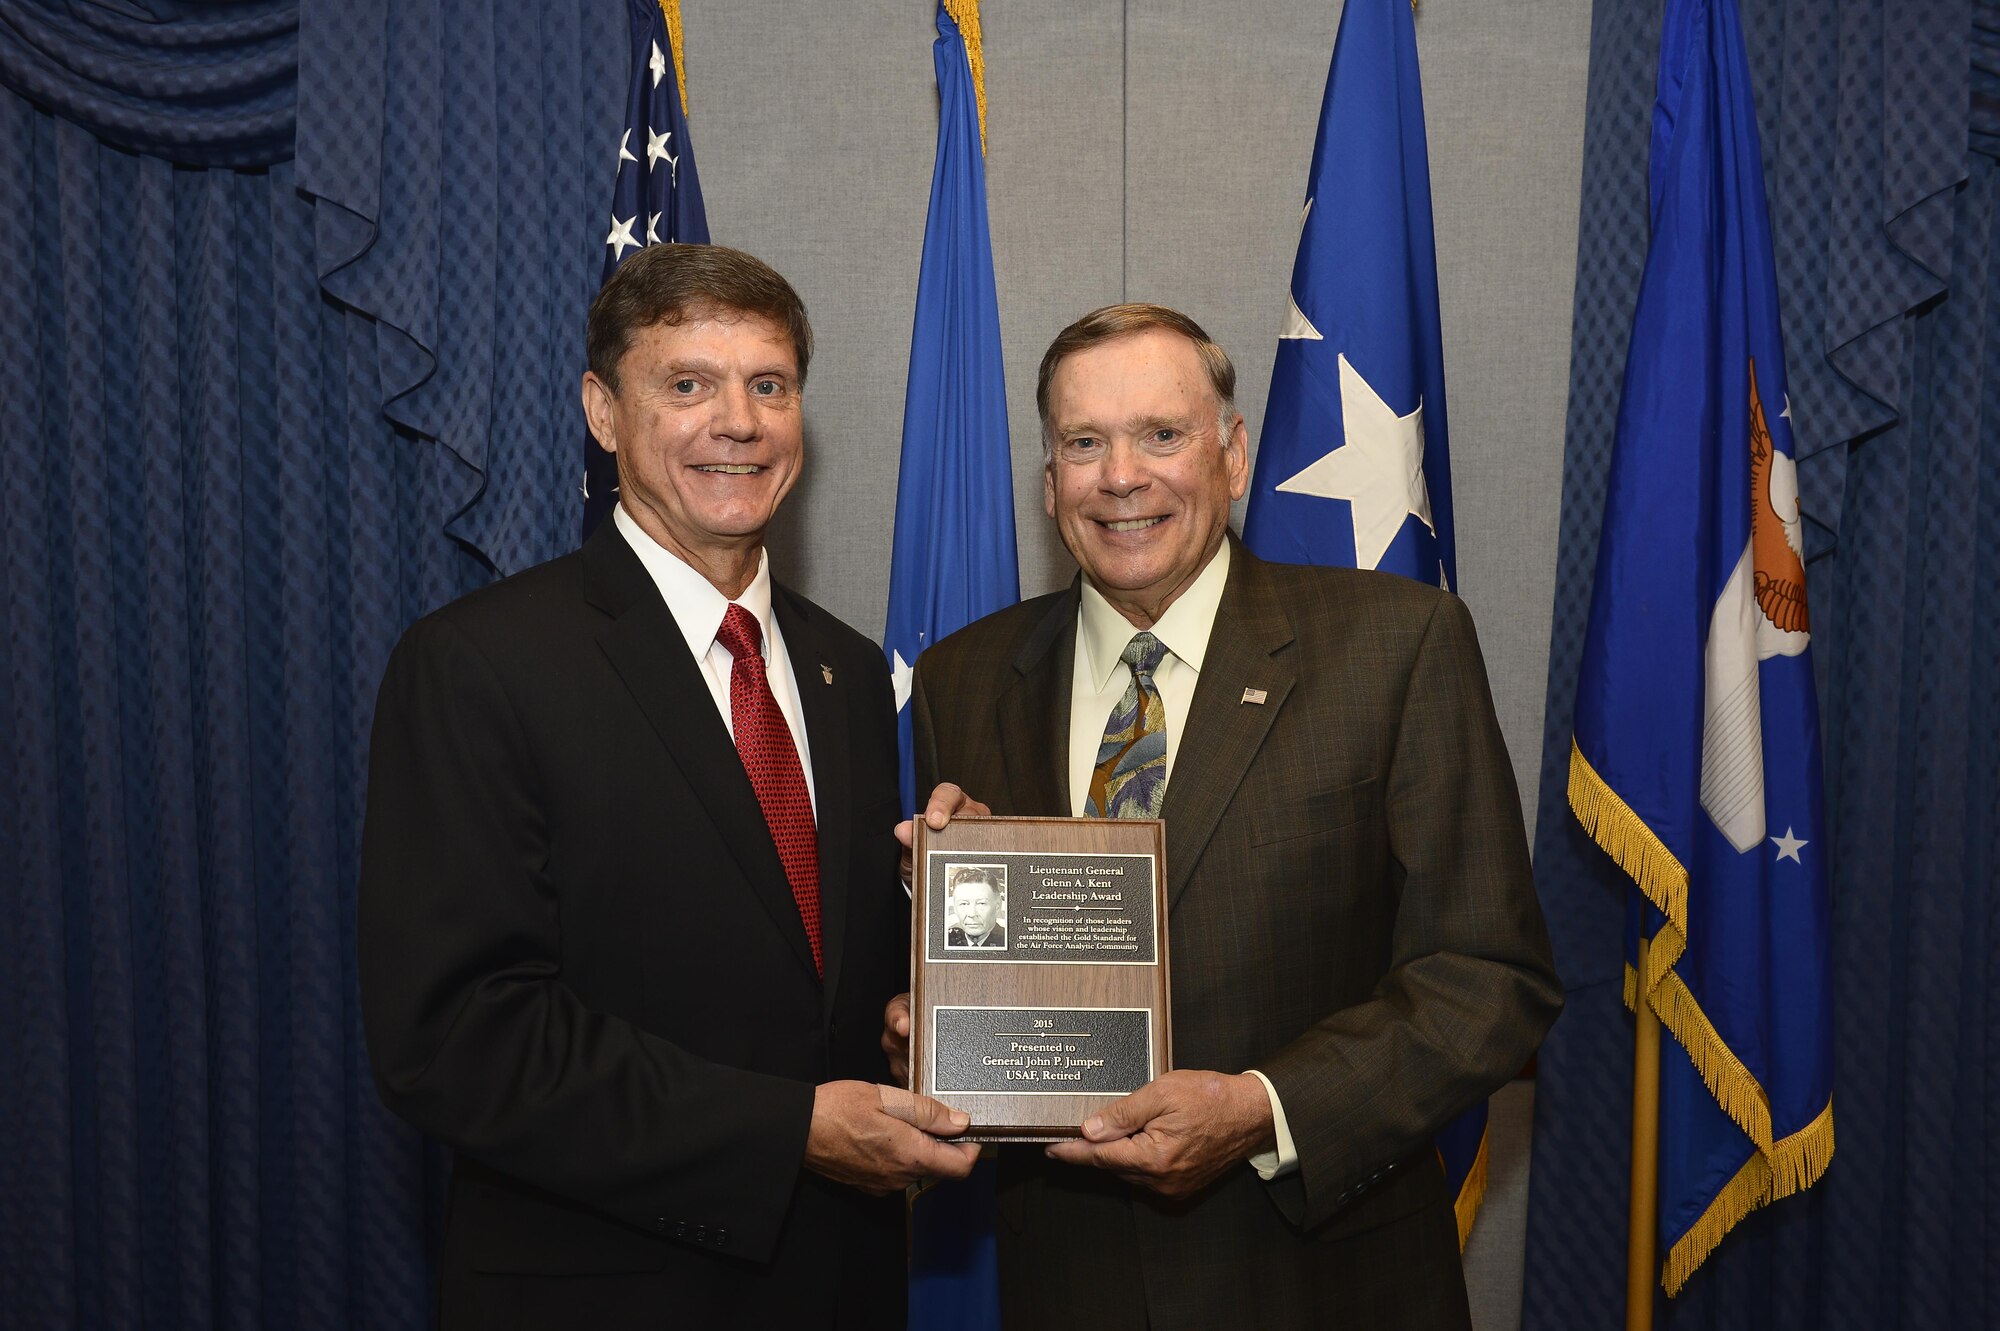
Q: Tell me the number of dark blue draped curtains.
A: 2